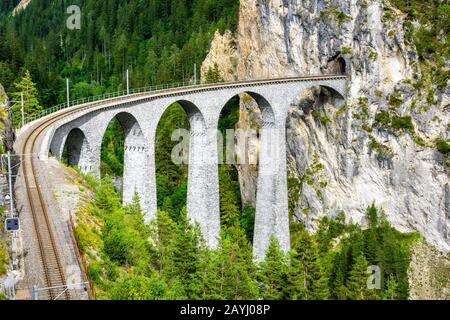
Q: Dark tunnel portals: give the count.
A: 1